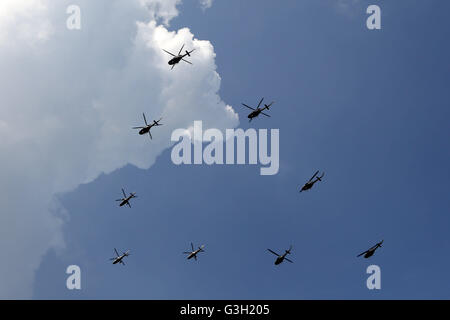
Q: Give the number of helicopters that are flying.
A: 9